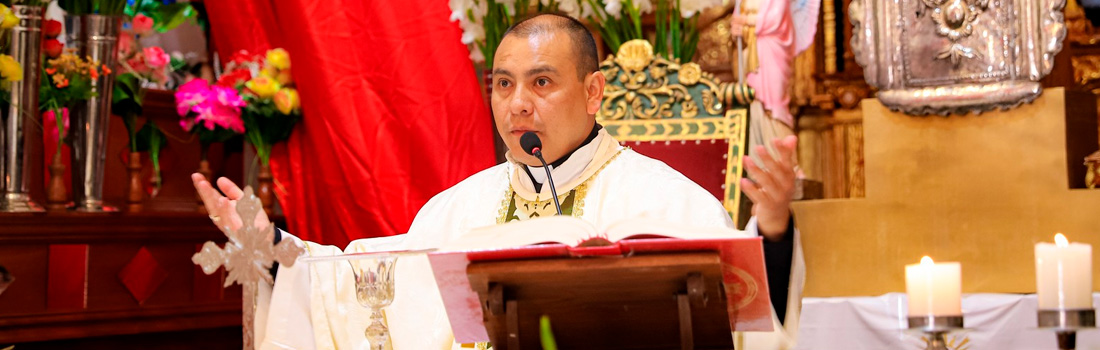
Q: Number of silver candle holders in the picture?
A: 2